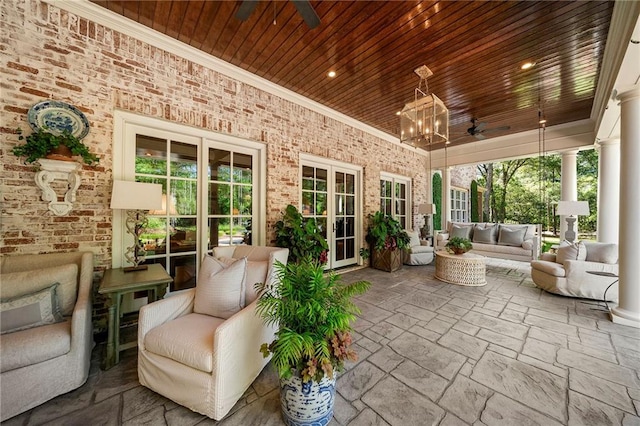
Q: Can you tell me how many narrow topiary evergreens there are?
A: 2